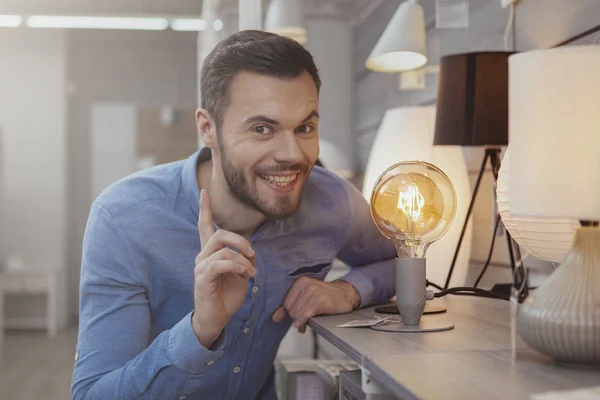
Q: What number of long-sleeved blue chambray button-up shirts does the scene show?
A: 1